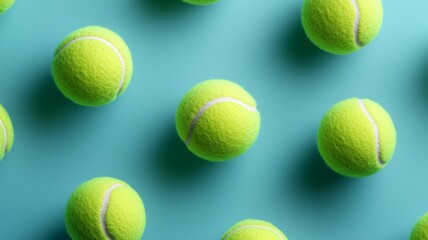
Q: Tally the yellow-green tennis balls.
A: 10